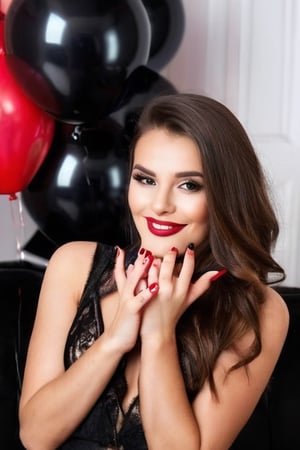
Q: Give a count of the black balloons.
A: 4